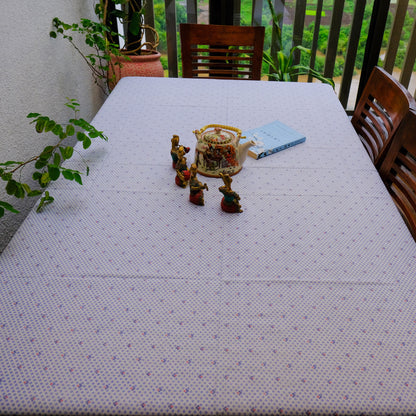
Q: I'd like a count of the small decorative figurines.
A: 4